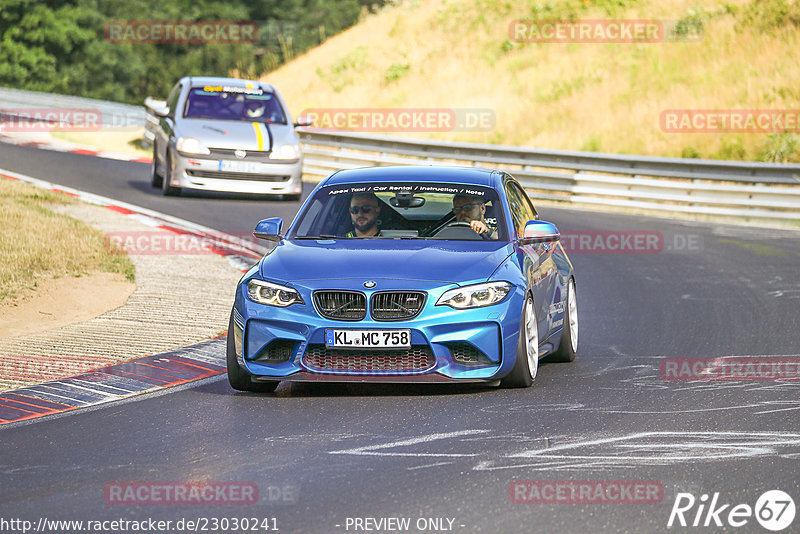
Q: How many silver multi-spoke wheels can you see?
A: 2